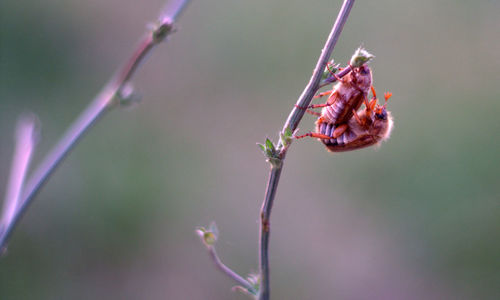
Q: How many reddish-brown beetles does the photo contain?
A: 2